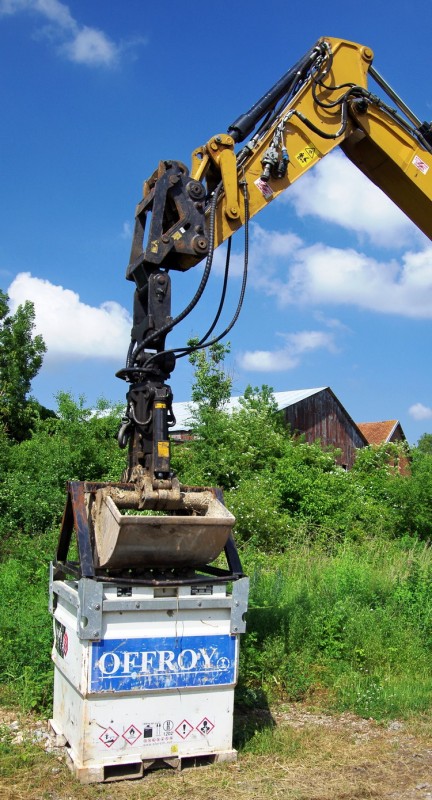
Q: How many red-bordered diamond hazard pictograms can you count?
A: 4